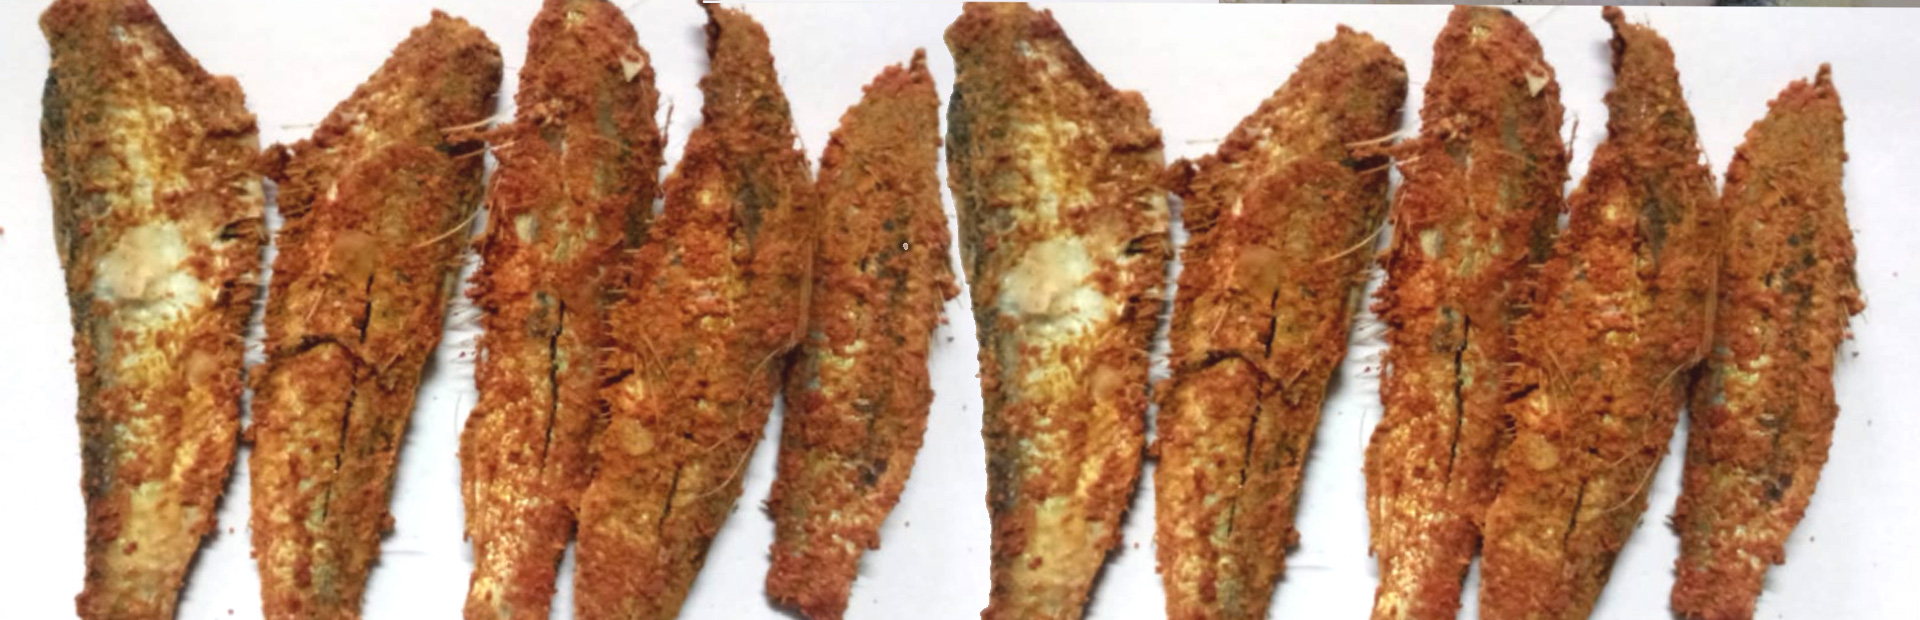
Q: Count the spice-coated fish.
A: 10